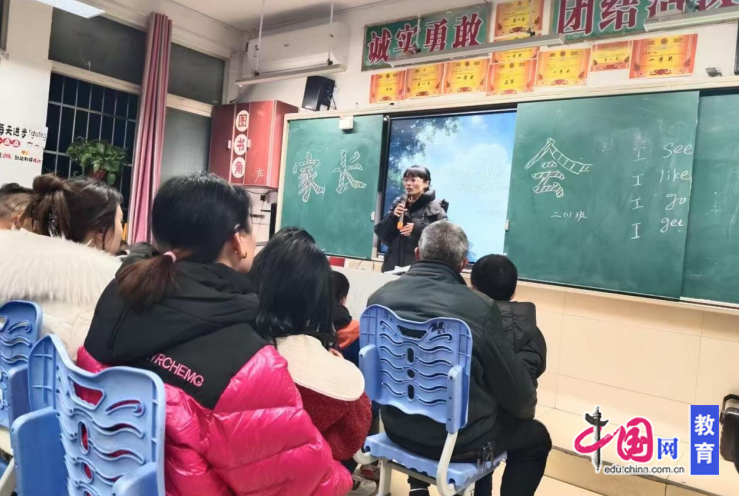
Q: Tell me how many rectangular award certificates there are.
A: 9